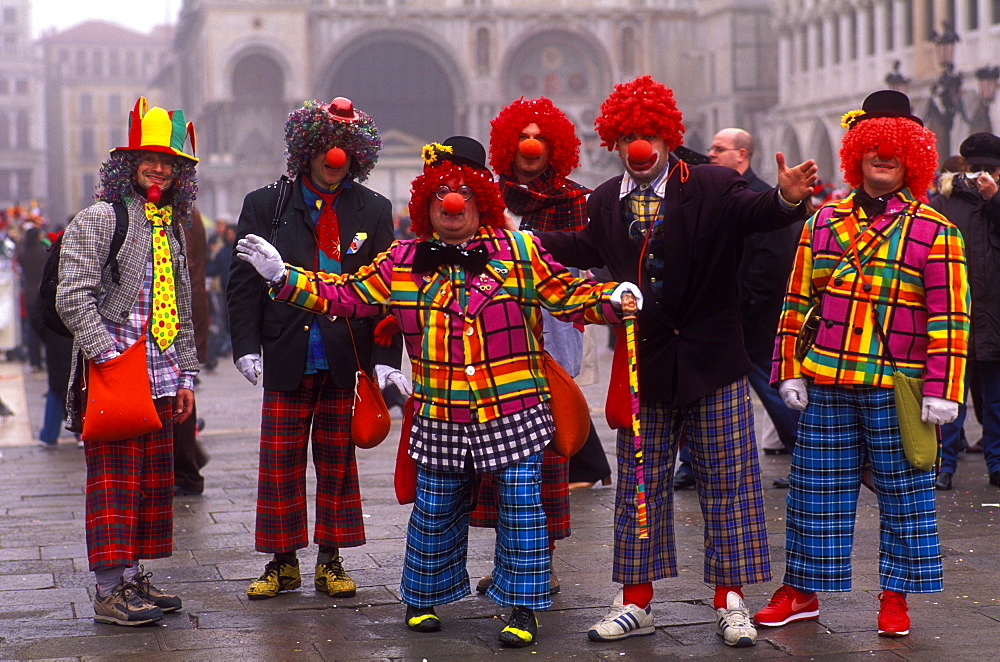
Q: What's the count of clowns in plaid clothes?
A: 6